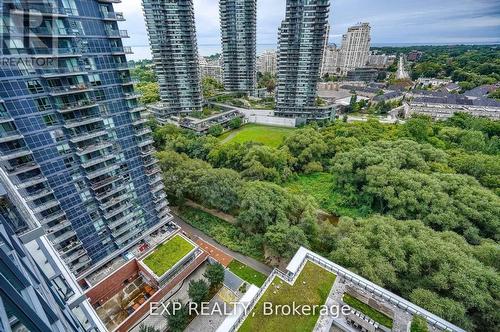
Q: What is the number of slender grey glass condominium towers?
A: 3